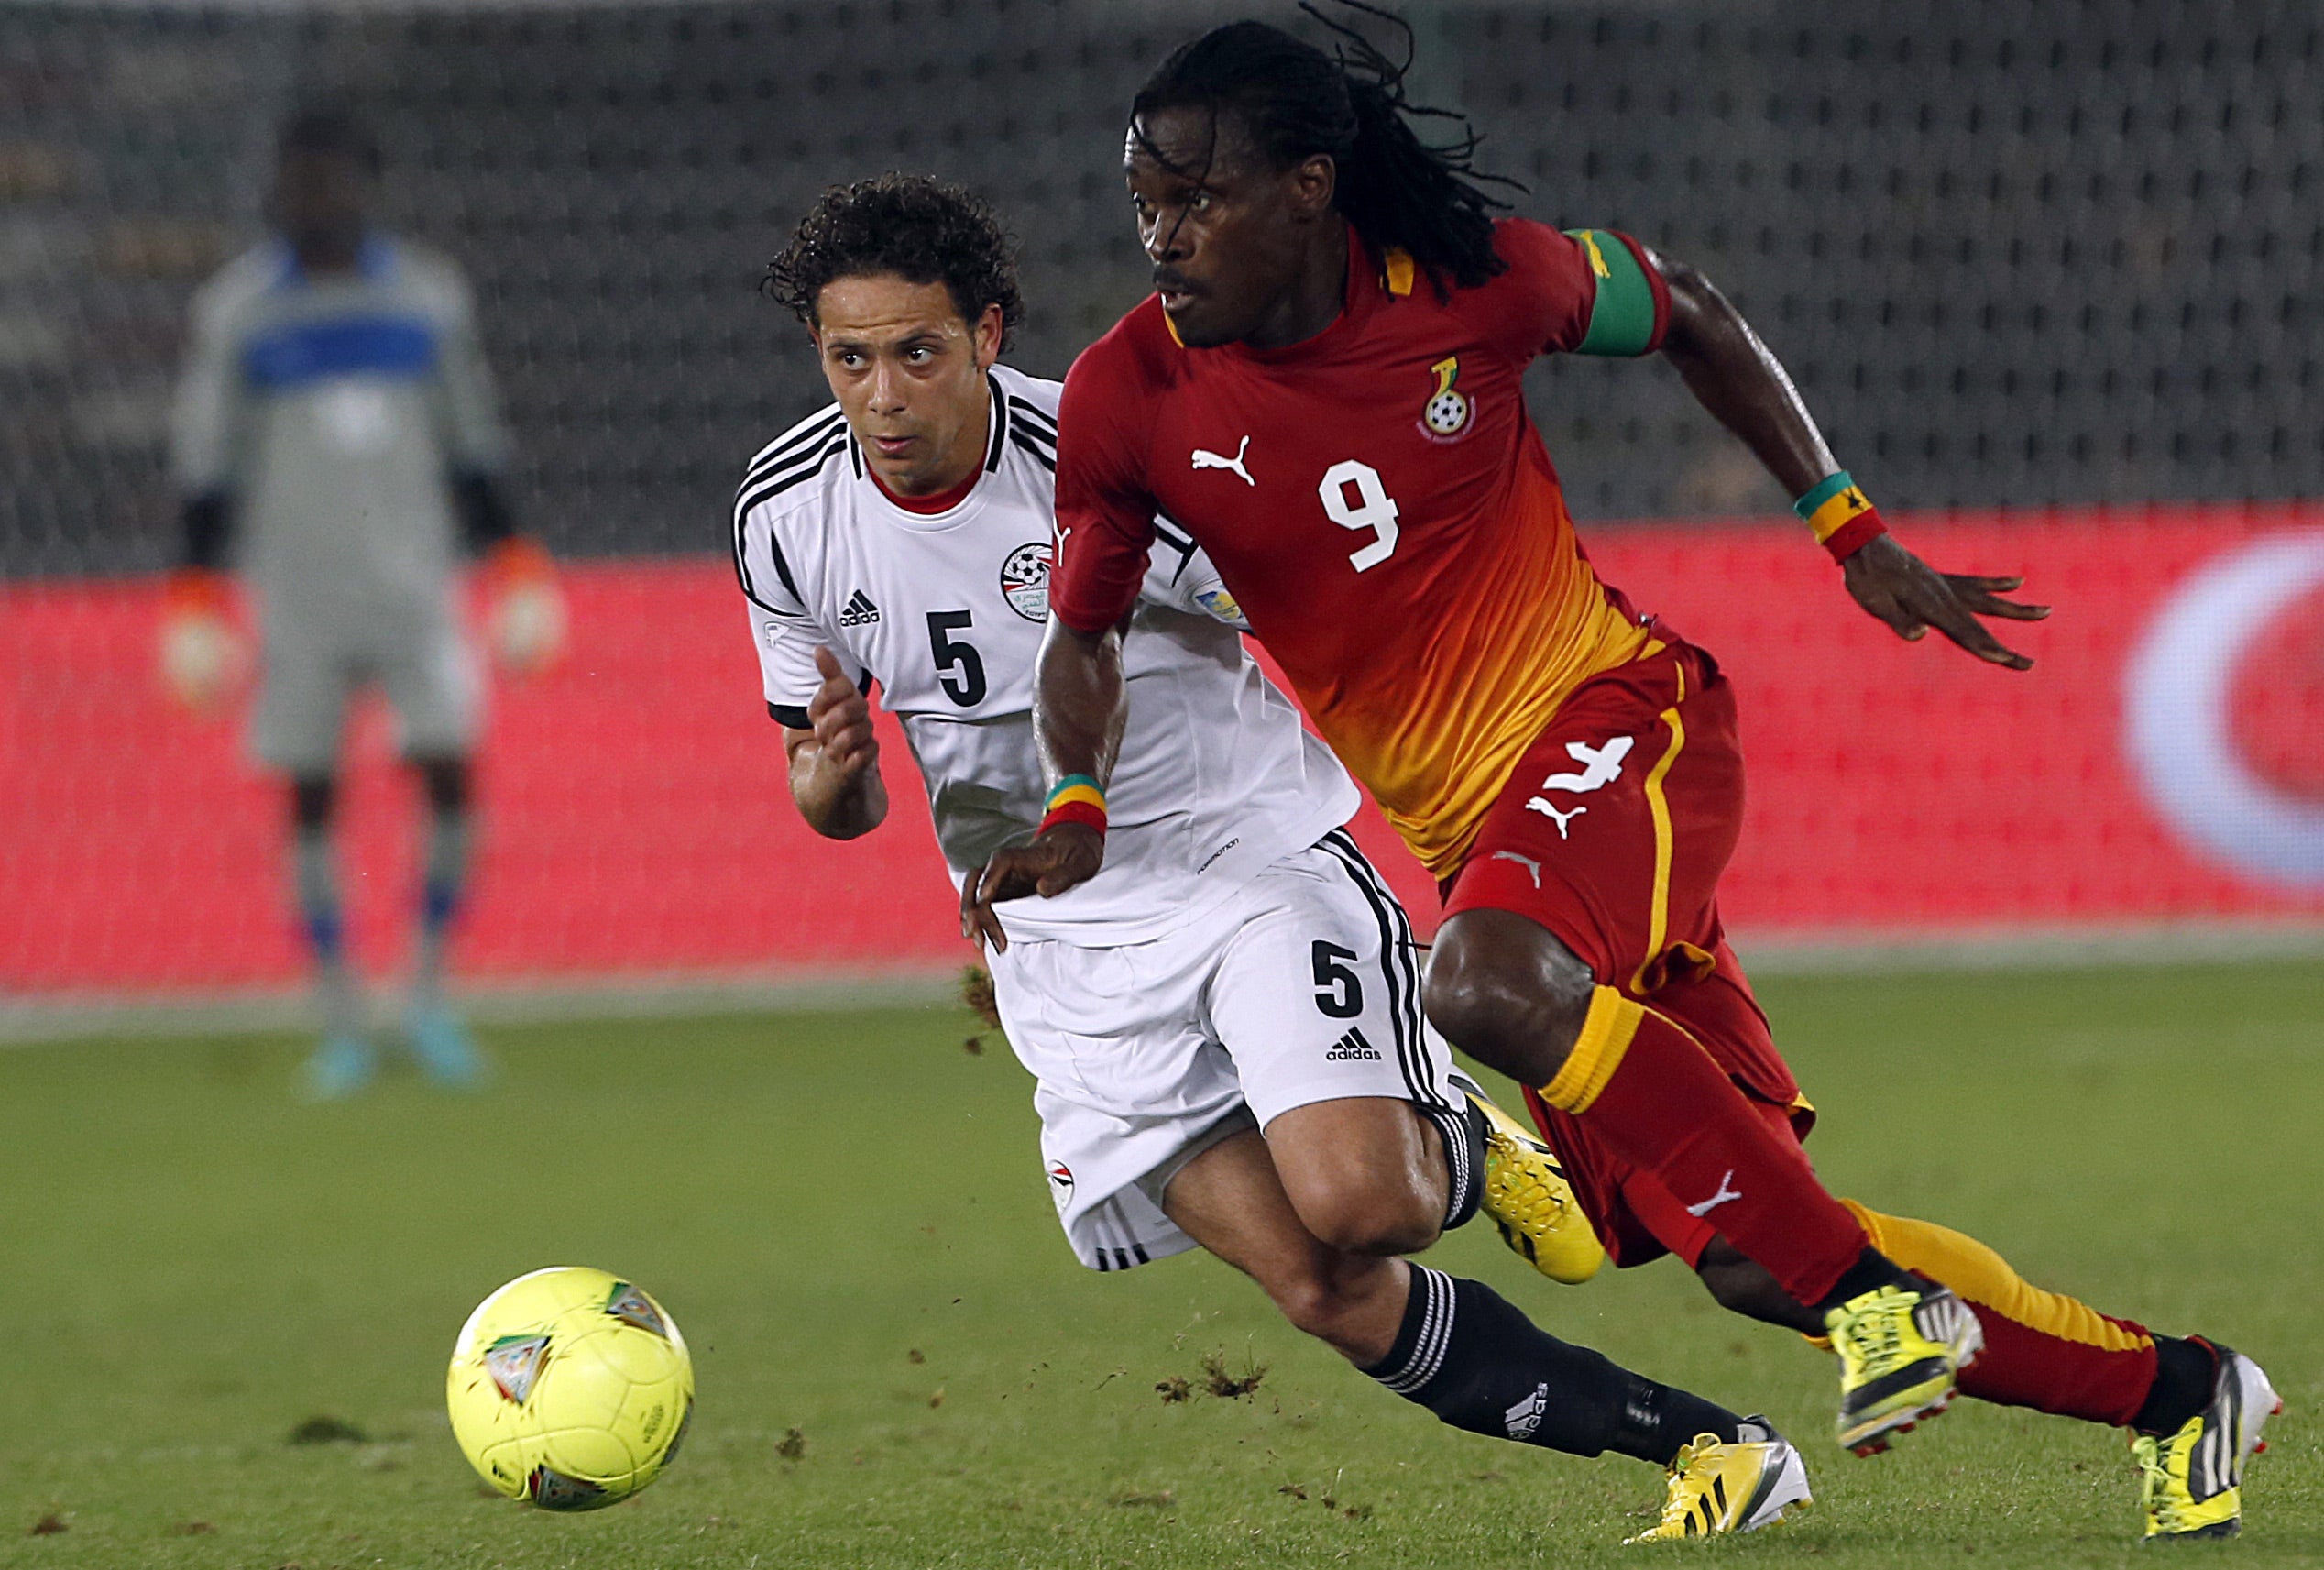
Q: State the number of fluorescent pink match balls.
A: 0